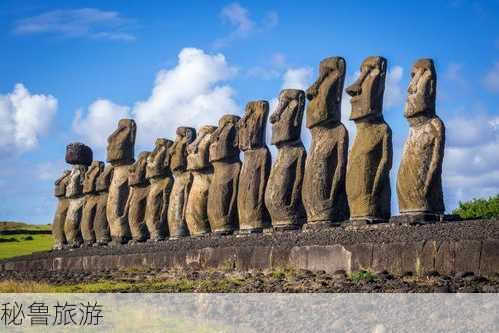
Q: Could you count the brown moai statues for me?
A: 15